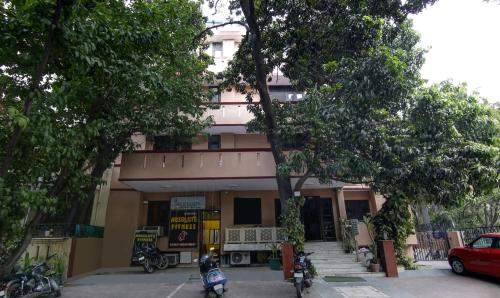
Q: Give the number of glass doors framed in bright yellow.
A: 1